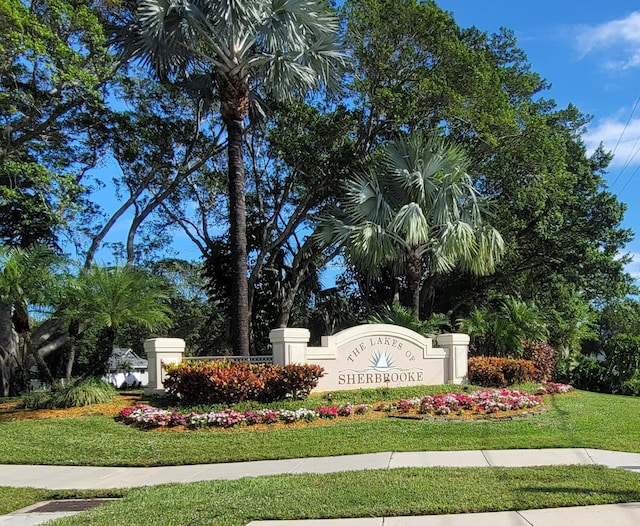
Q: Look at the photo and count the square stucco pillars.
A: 3